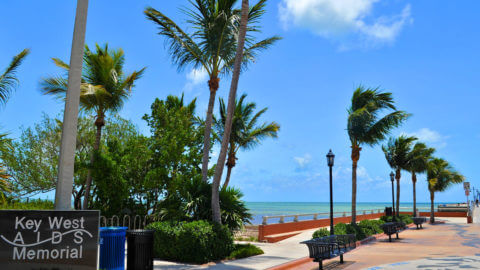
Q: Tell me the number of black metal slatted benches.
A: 3